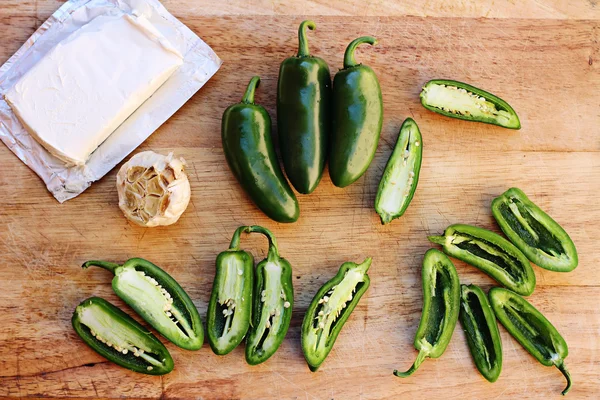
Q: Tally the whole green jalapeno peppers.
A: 3